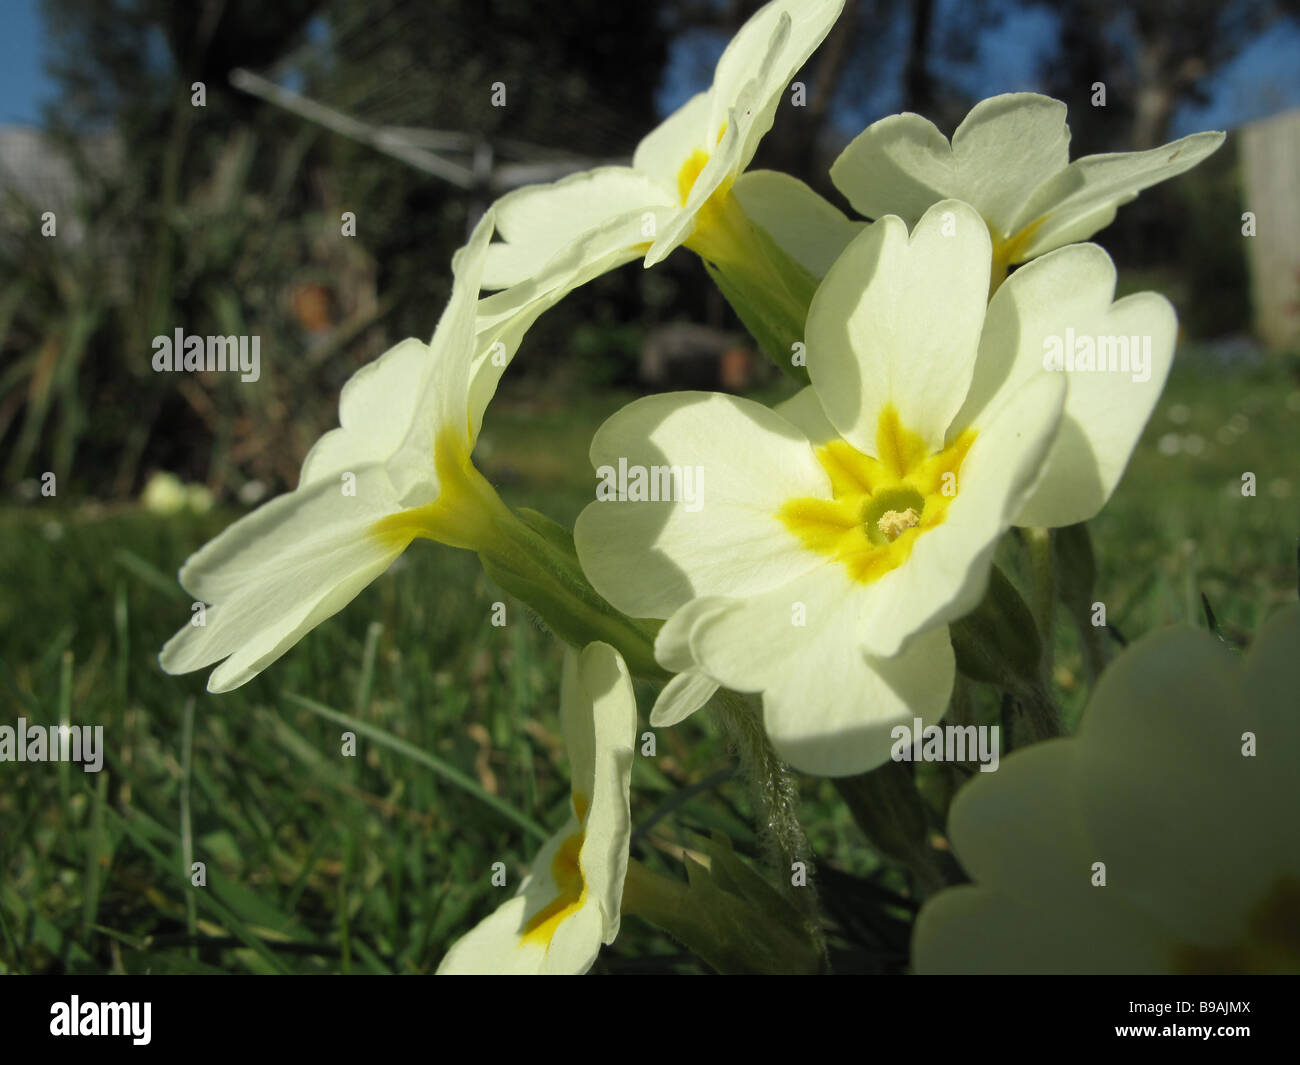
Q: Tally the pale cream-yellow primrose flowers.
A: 6